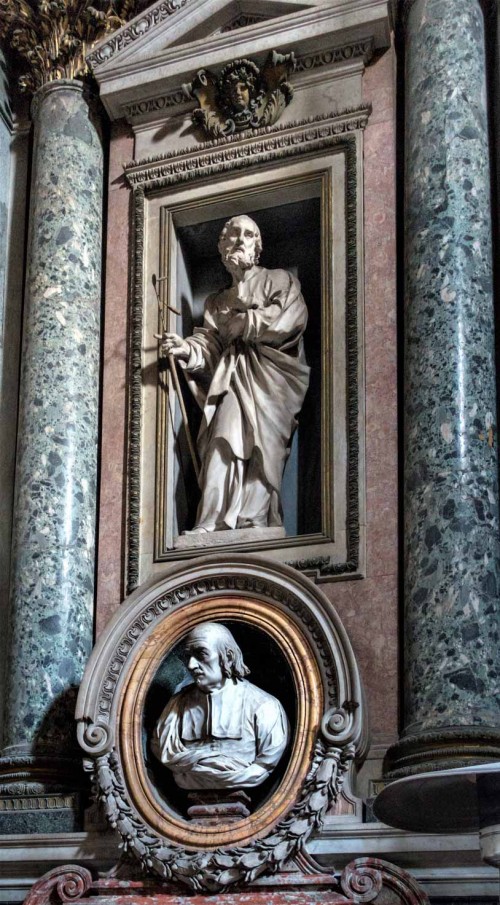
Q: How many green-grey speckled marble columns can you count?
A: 2